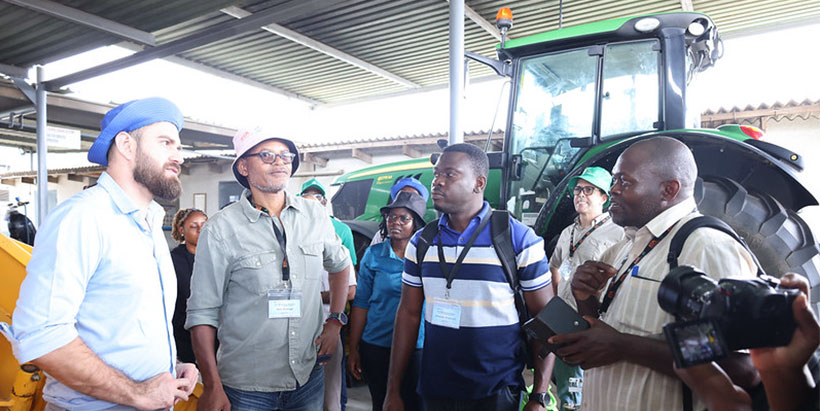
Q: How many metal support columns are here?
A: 2